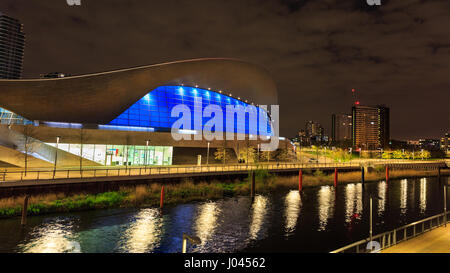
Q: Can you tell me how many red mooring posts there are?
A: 4